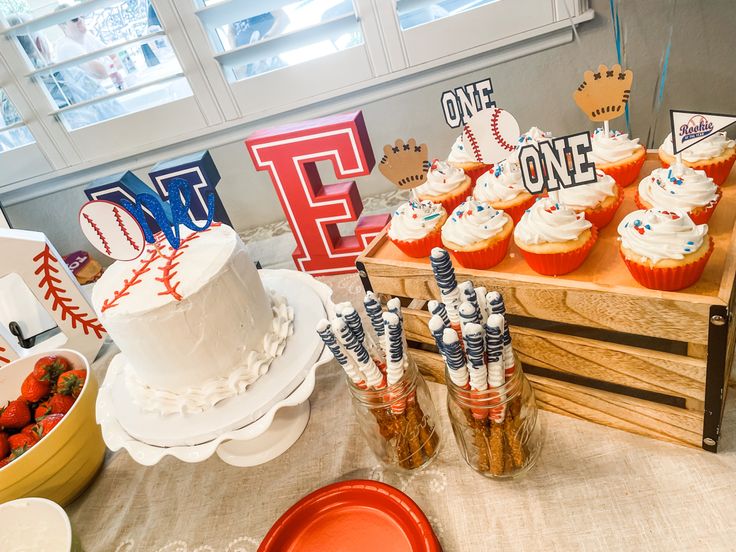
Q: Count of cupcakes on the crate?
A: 12